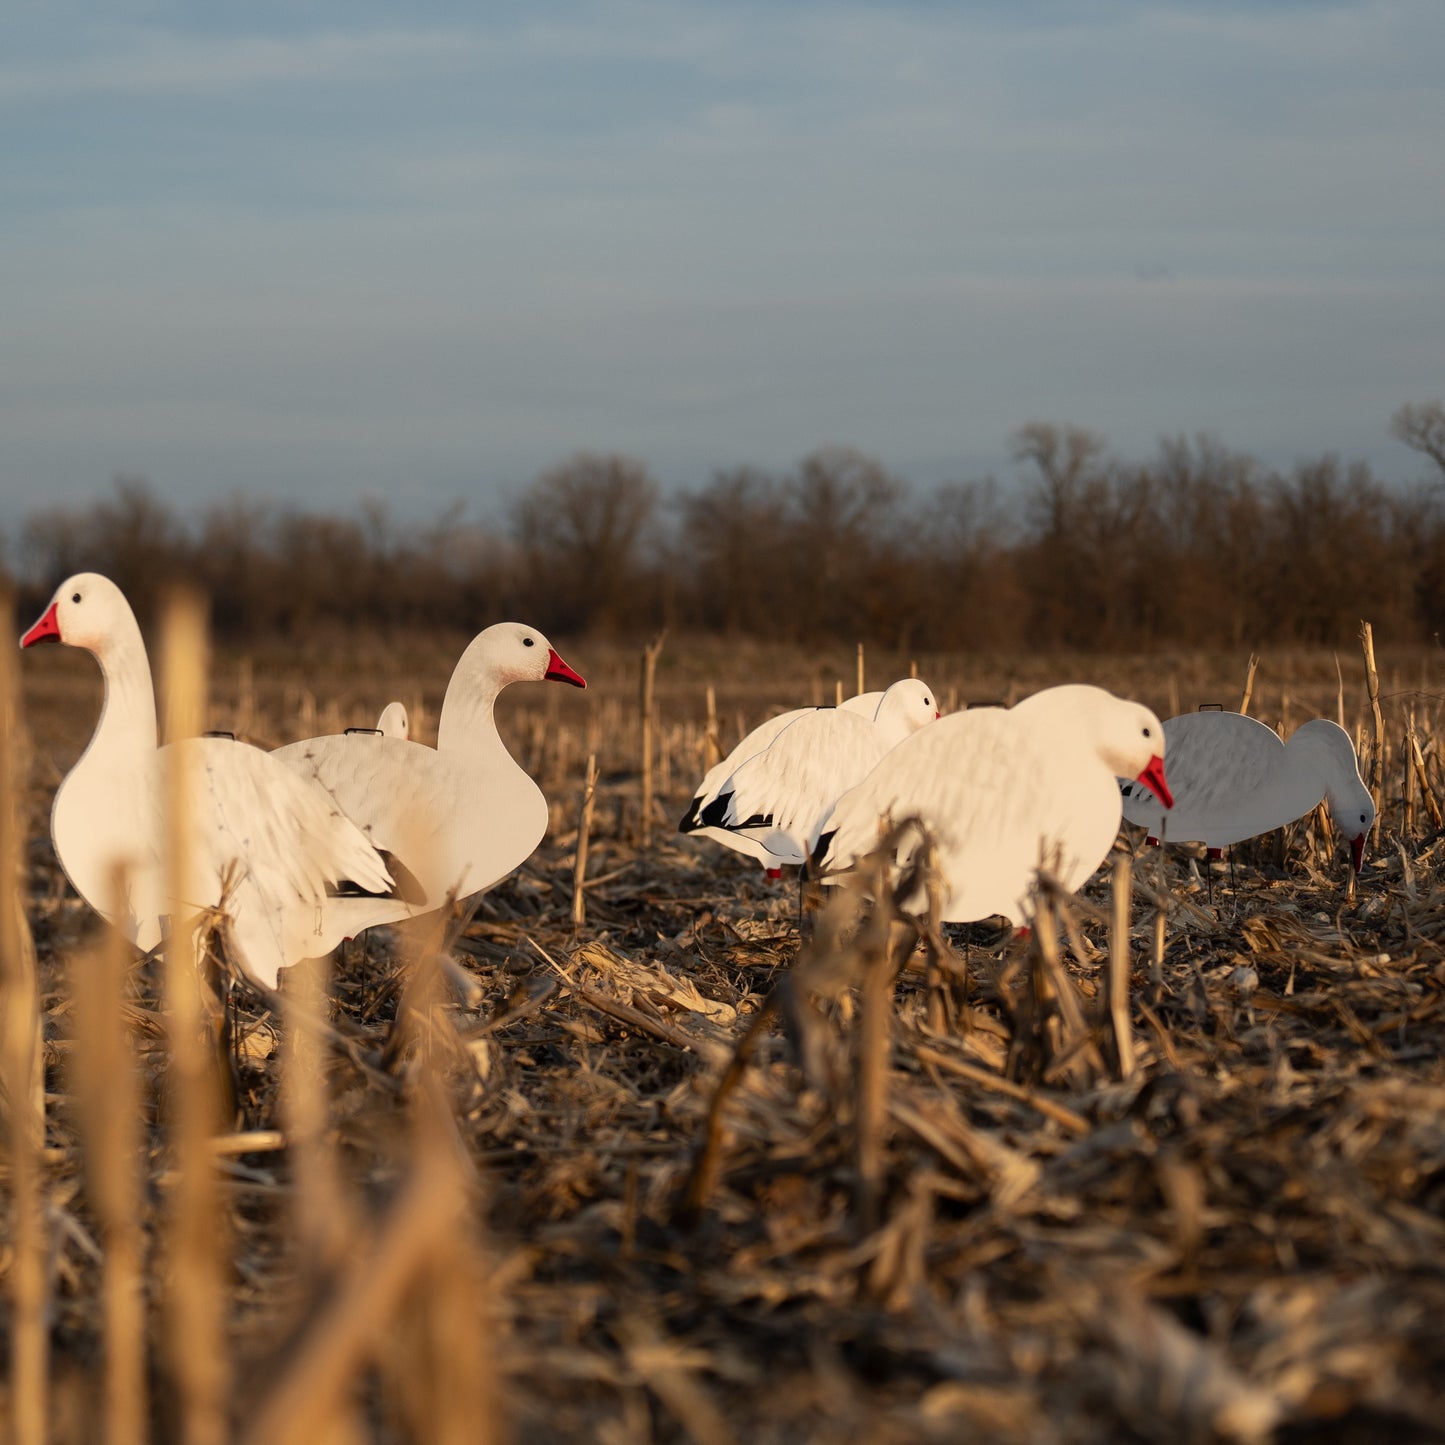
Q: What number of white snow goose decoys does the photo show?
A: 7